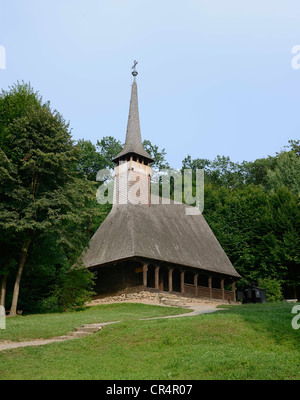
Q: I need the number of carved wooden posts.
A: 8